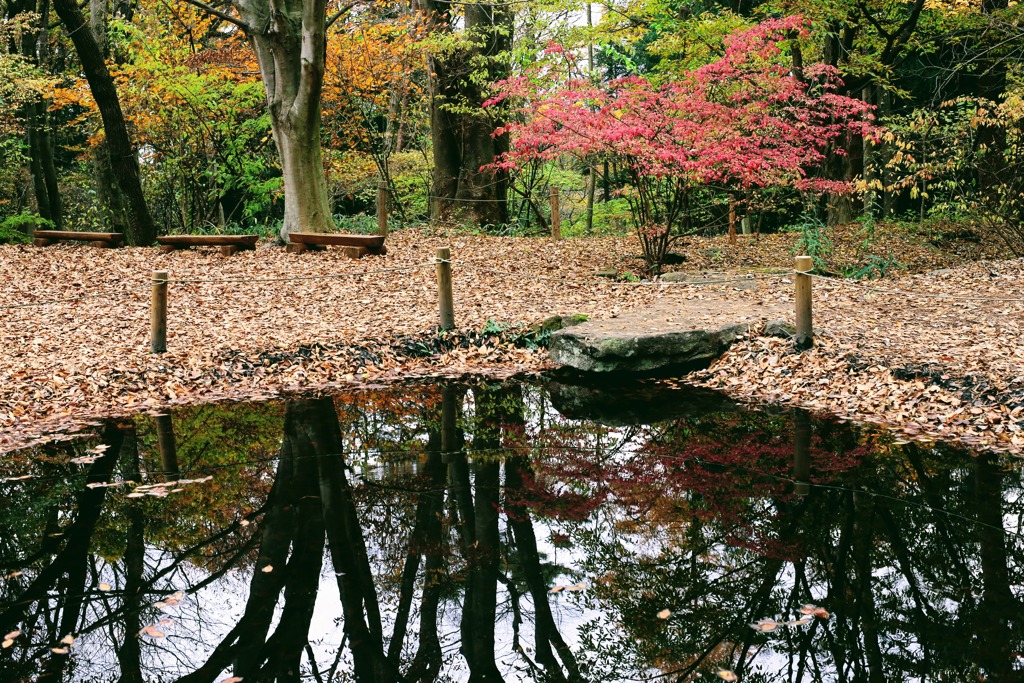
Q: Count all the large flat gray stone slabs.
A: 1